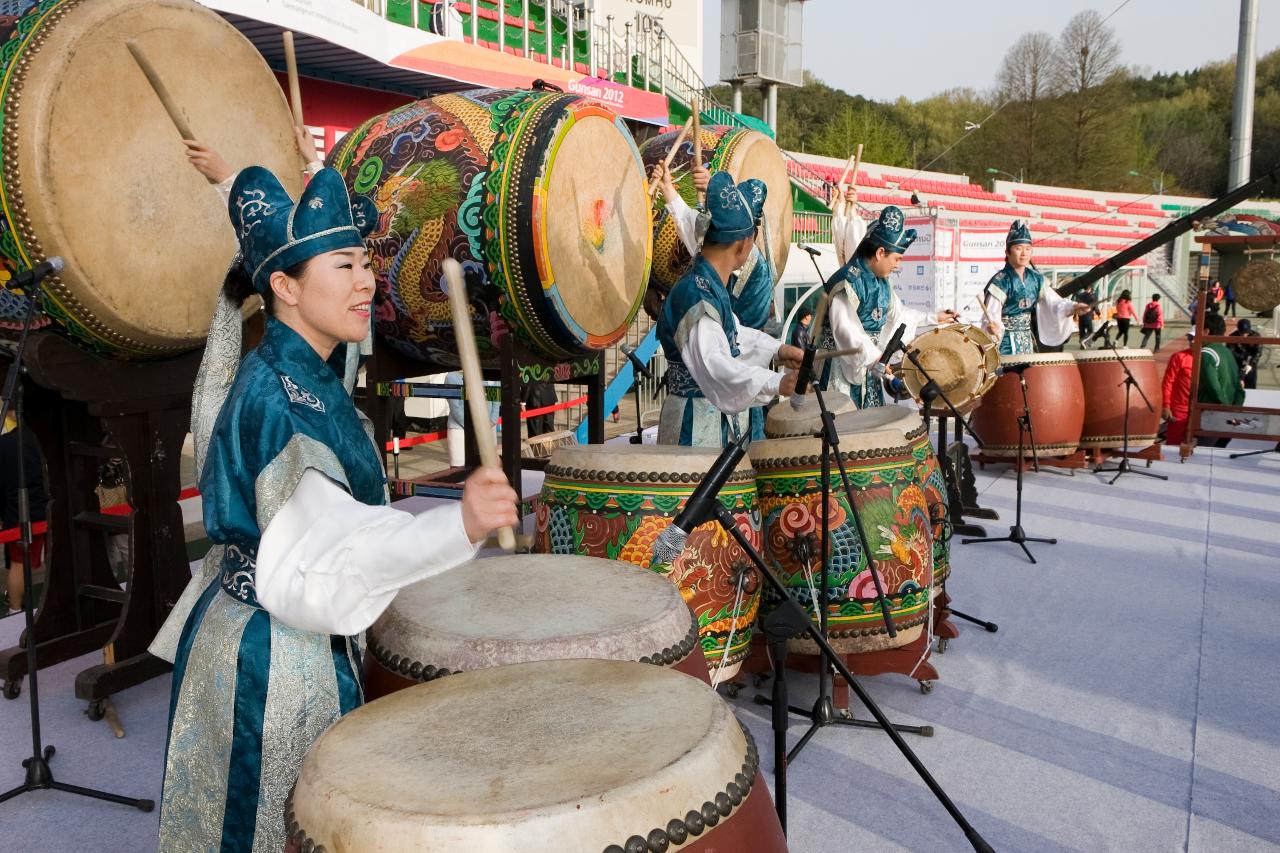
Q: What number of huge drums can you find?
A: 3